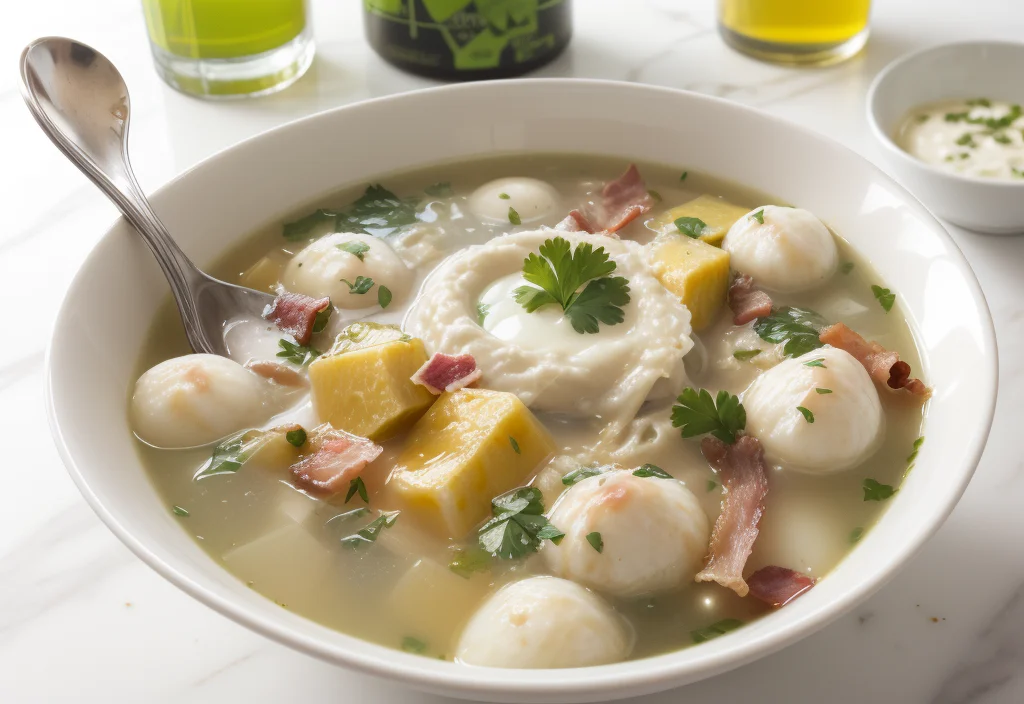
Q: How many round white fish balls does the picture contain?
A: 7